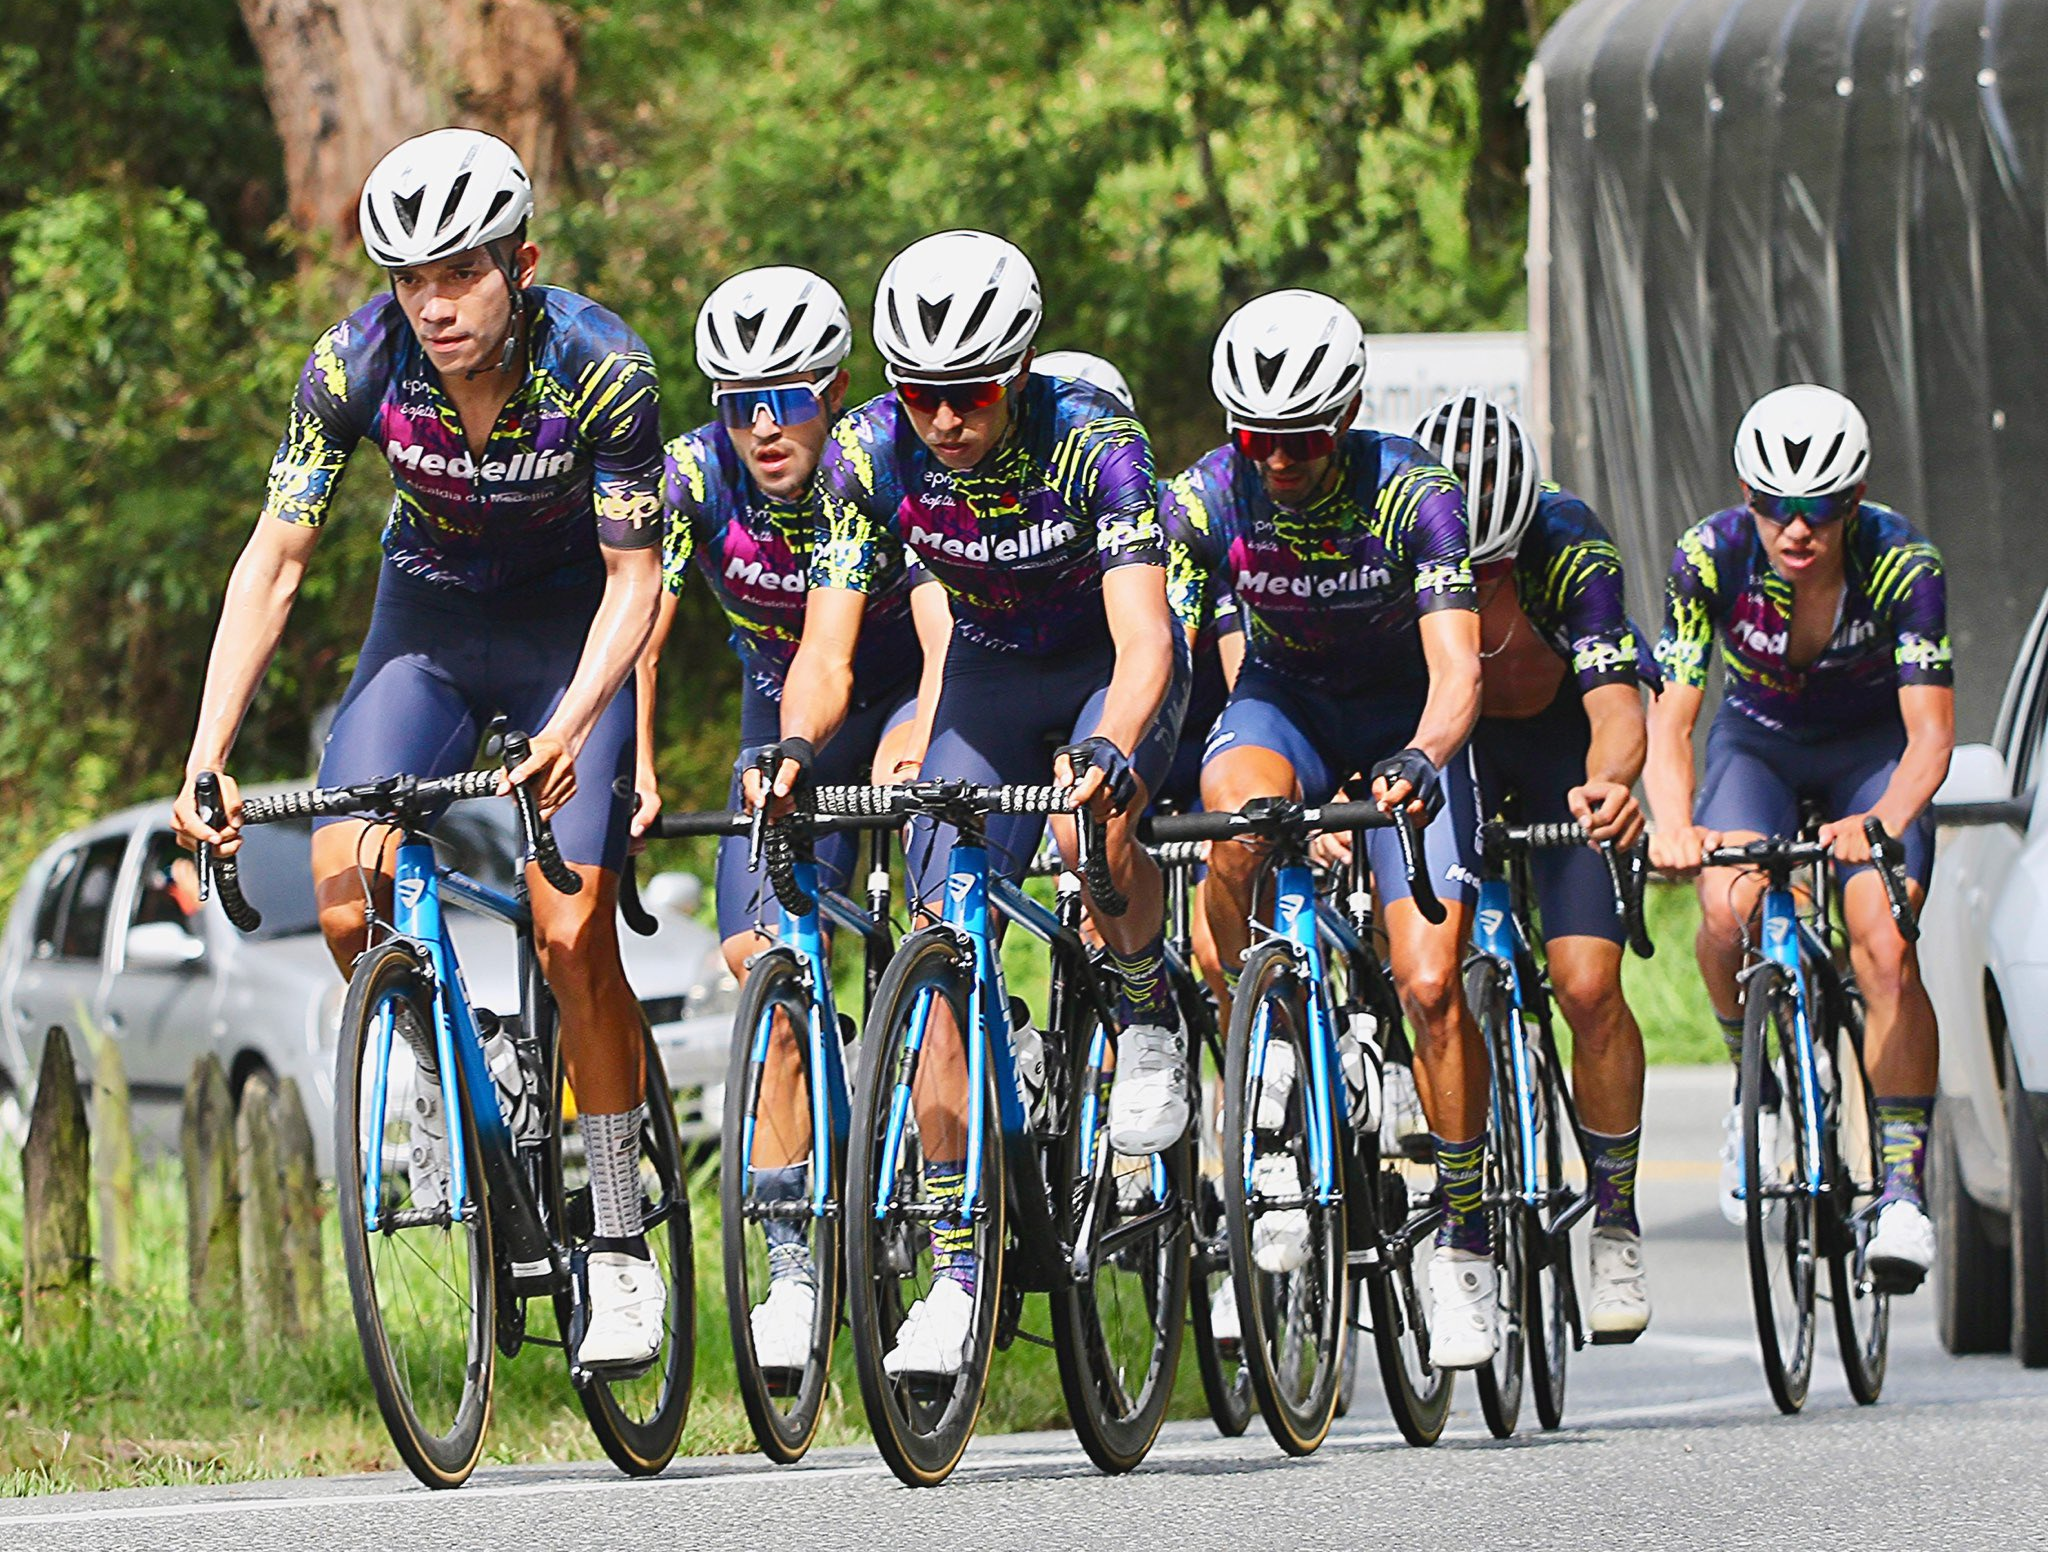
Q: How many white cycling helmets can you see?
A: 7